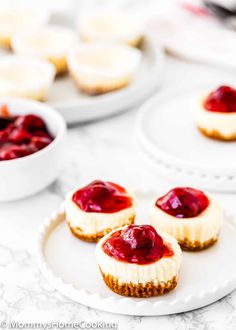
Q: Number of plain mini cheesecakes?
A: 5